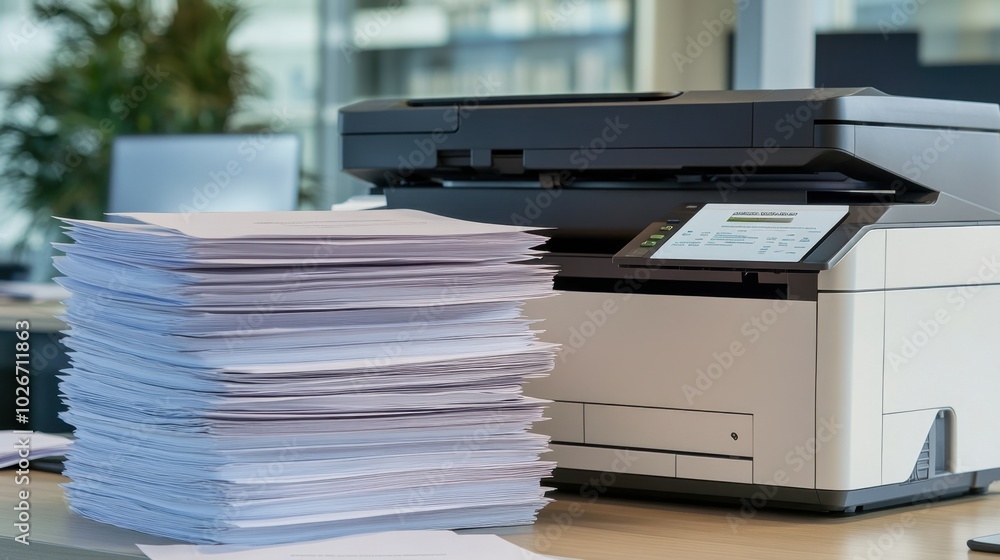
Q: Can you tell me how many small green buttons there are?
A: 3